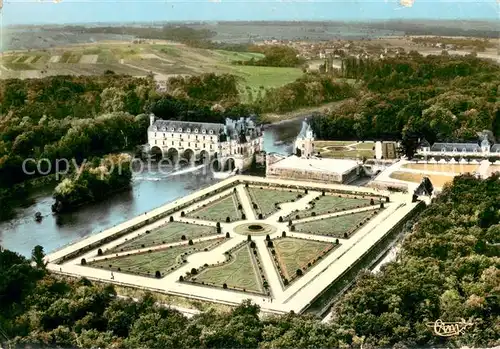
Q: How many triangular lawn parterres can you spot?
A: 8